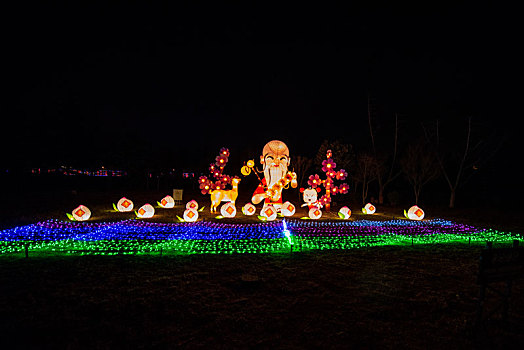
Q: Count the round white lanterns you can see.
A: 14